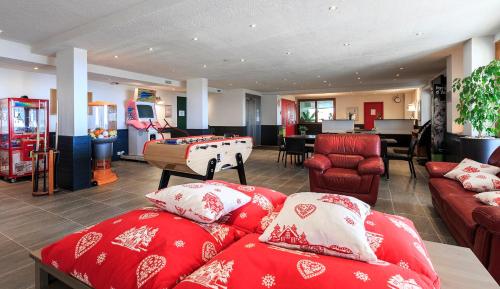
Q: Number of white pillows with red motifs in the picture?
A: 5